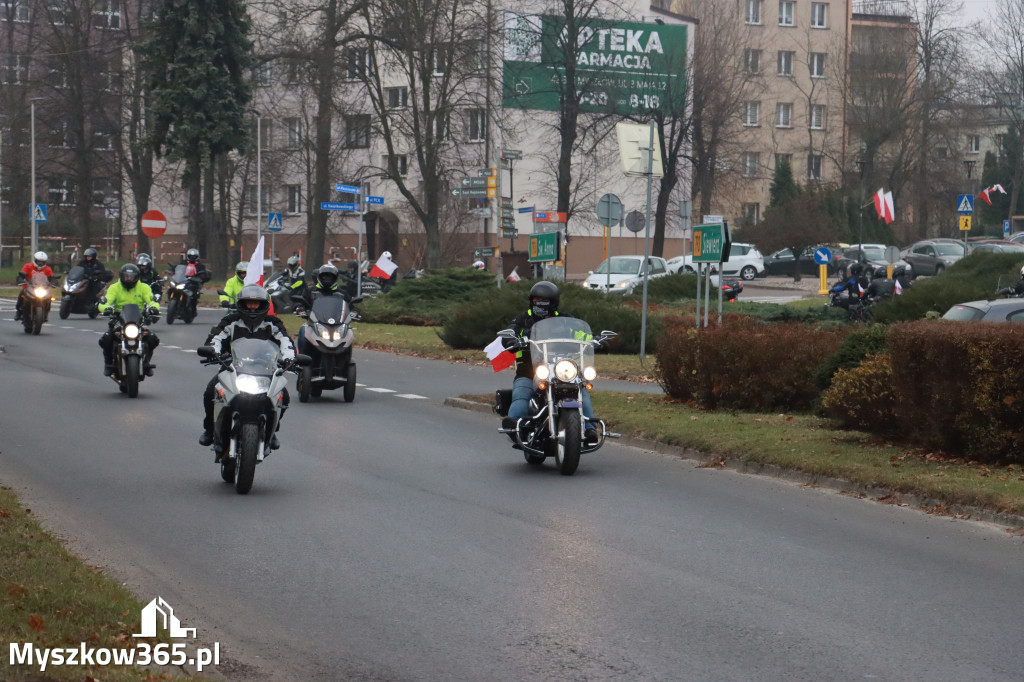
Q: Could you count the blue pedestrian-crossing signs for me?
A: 3